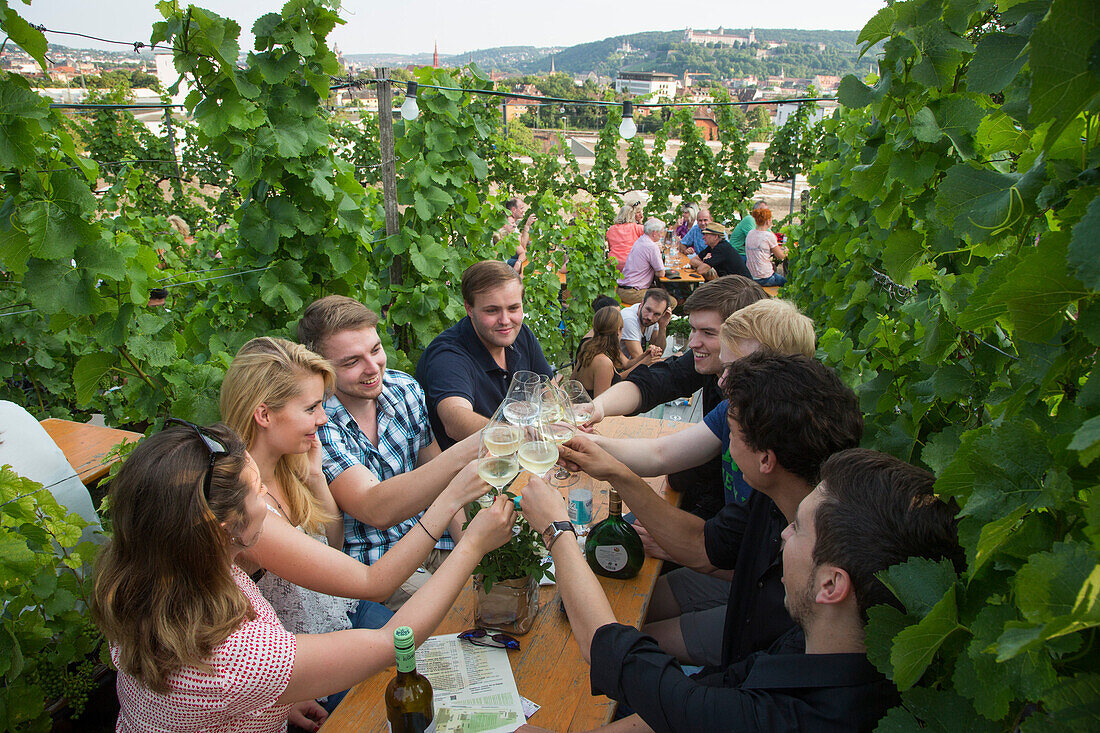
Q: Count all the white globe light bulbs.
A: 2